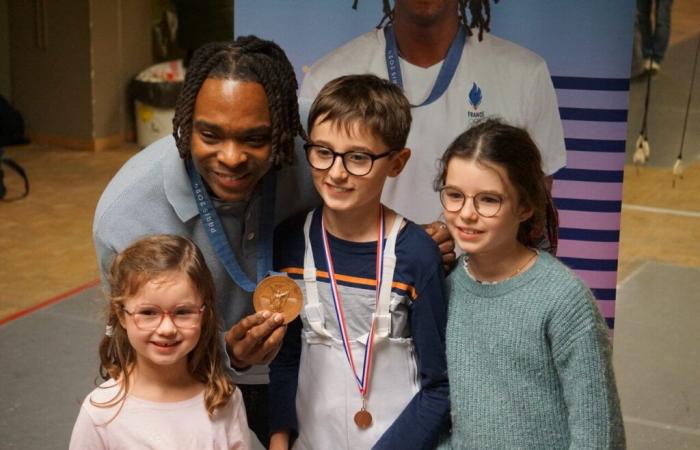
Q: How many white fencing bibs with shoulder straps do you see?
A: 1